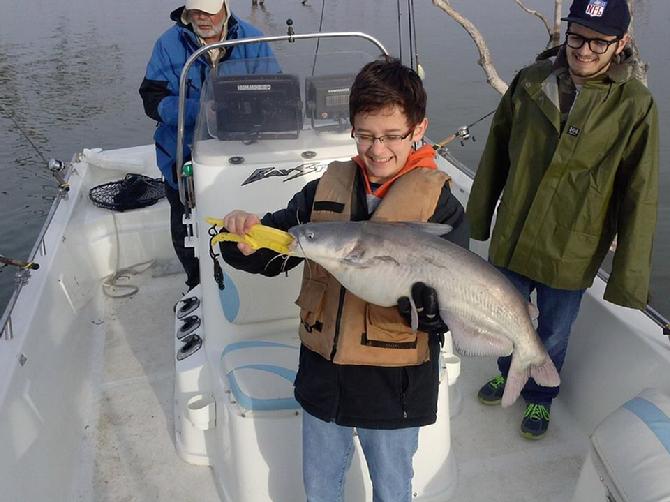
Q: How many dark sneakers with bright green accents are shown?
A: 2